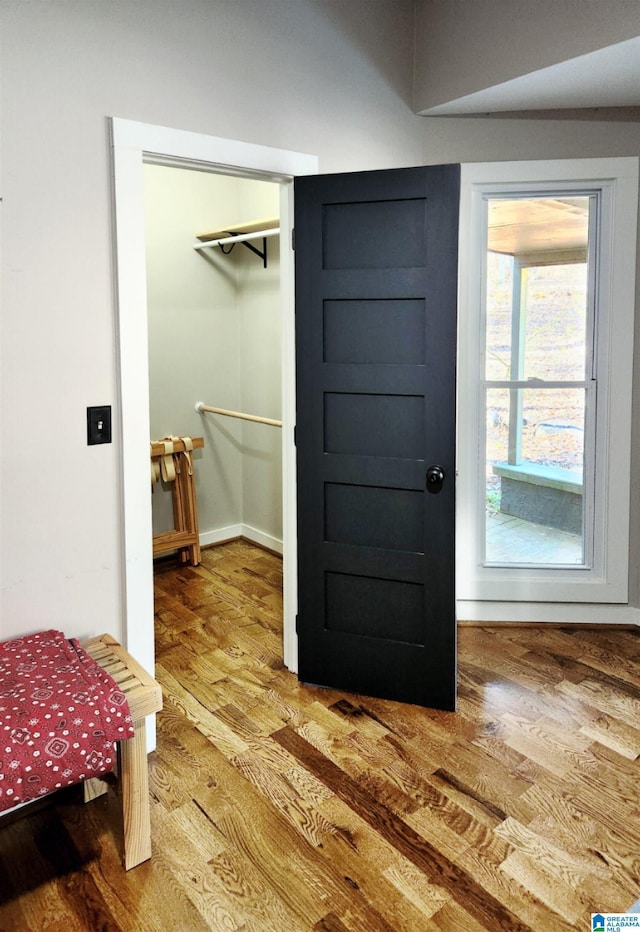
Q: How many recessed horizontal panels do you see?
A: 5